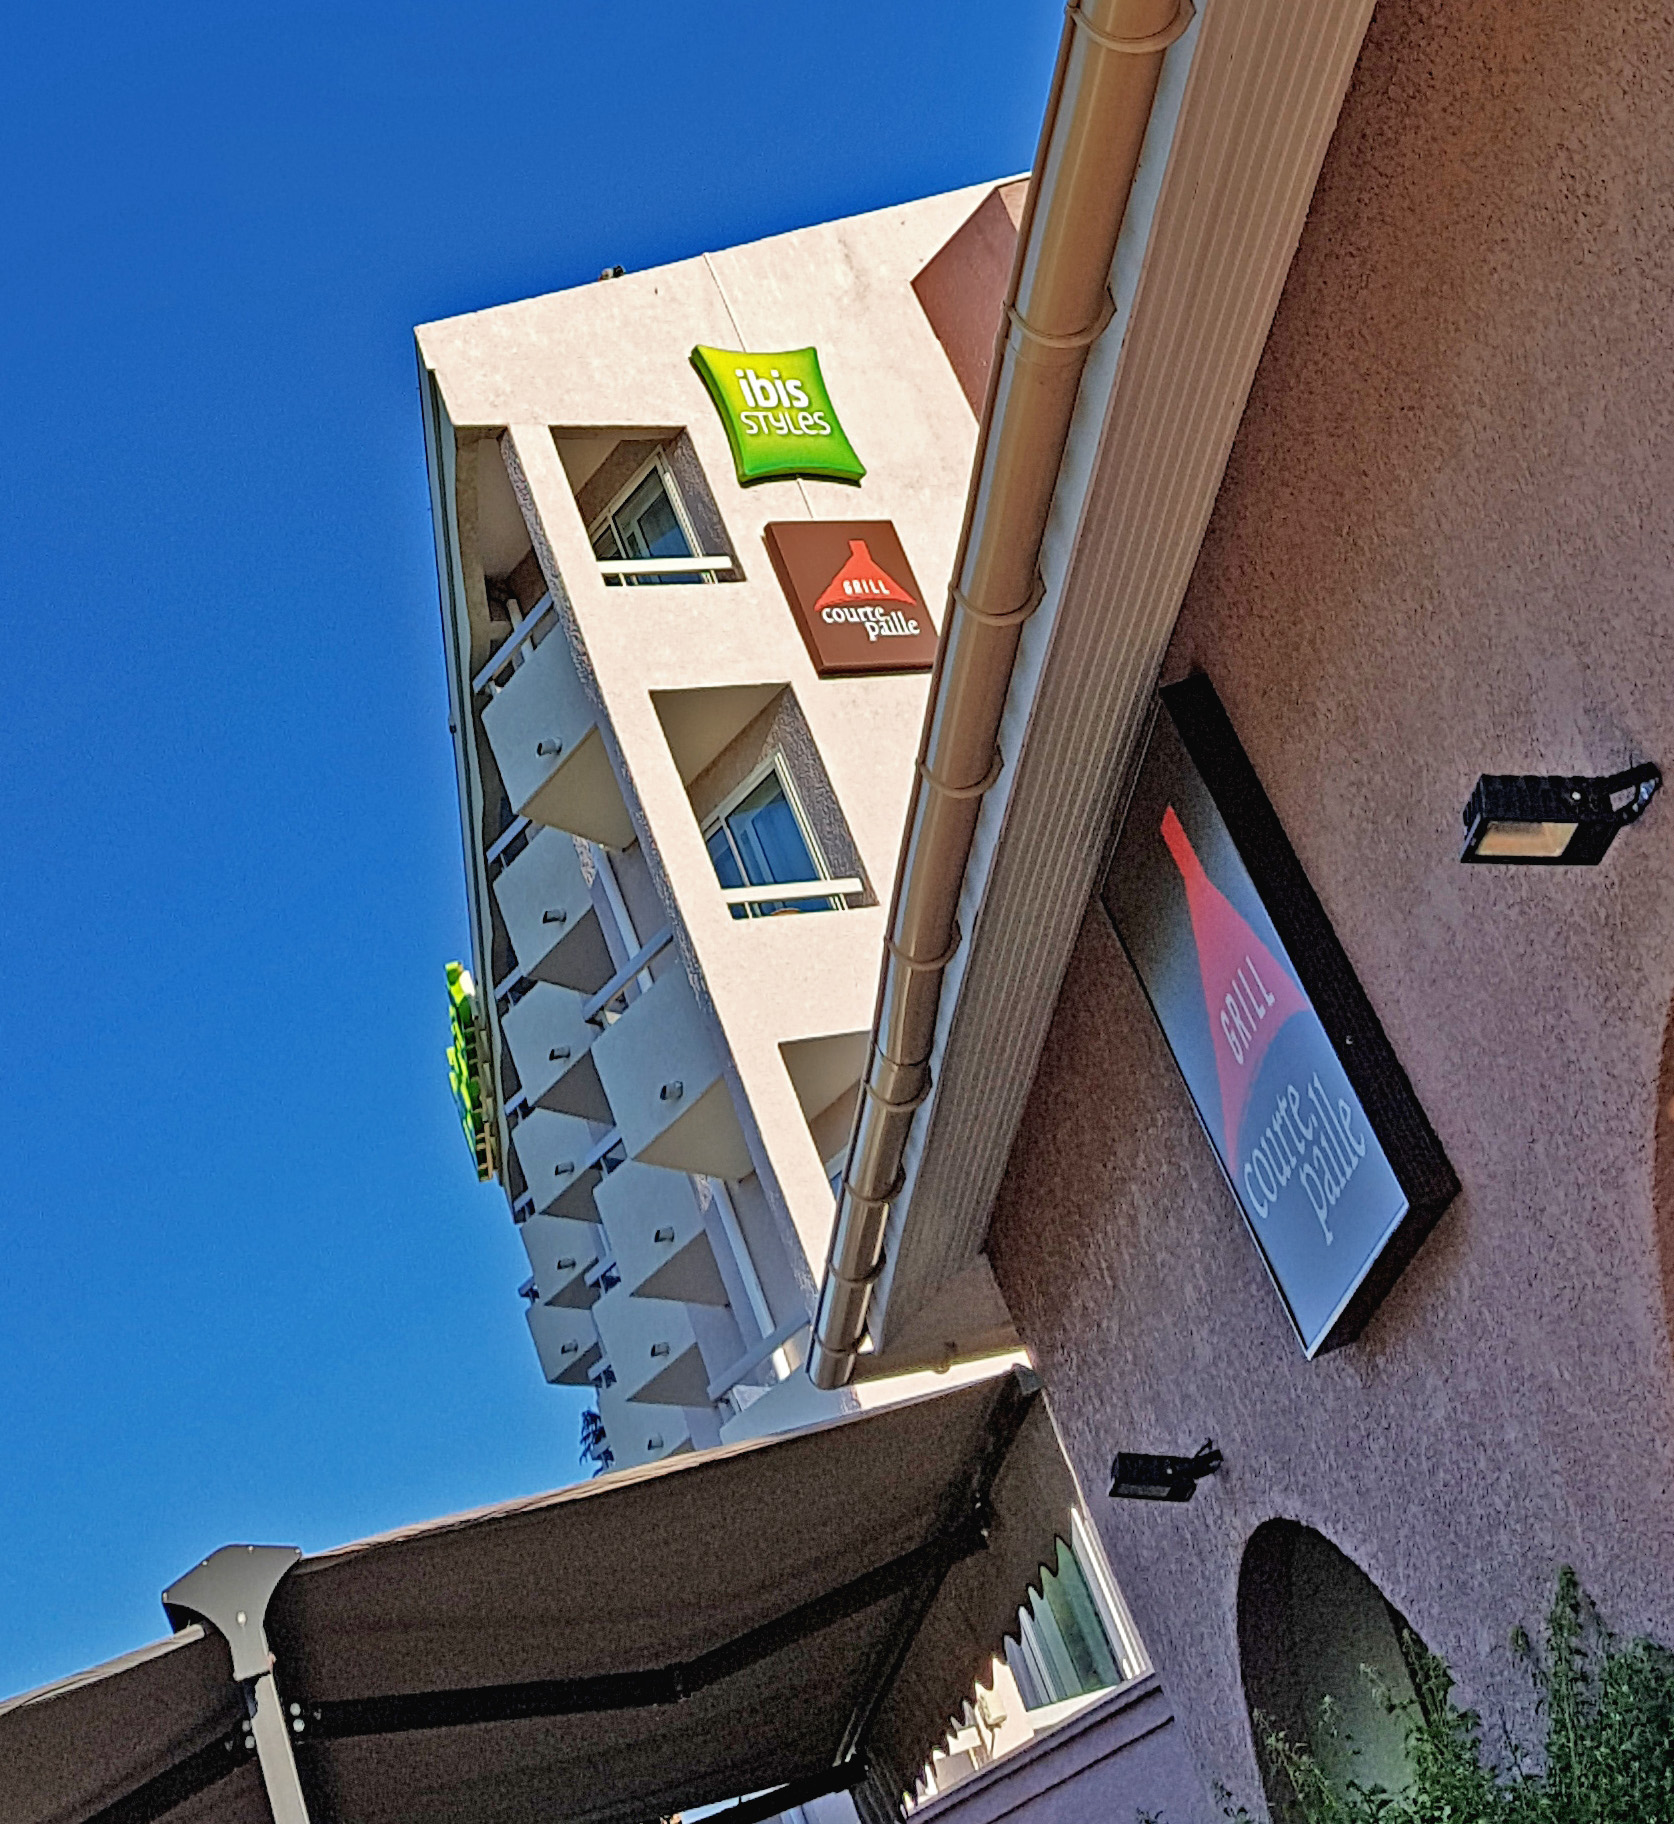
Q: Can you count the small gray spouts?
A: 10